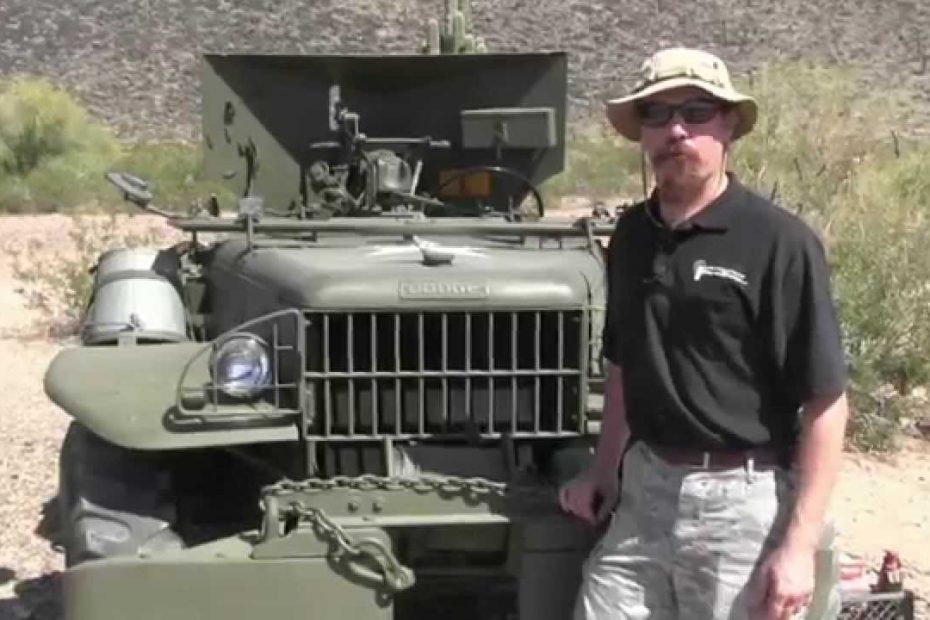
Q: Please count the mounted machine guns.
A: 1